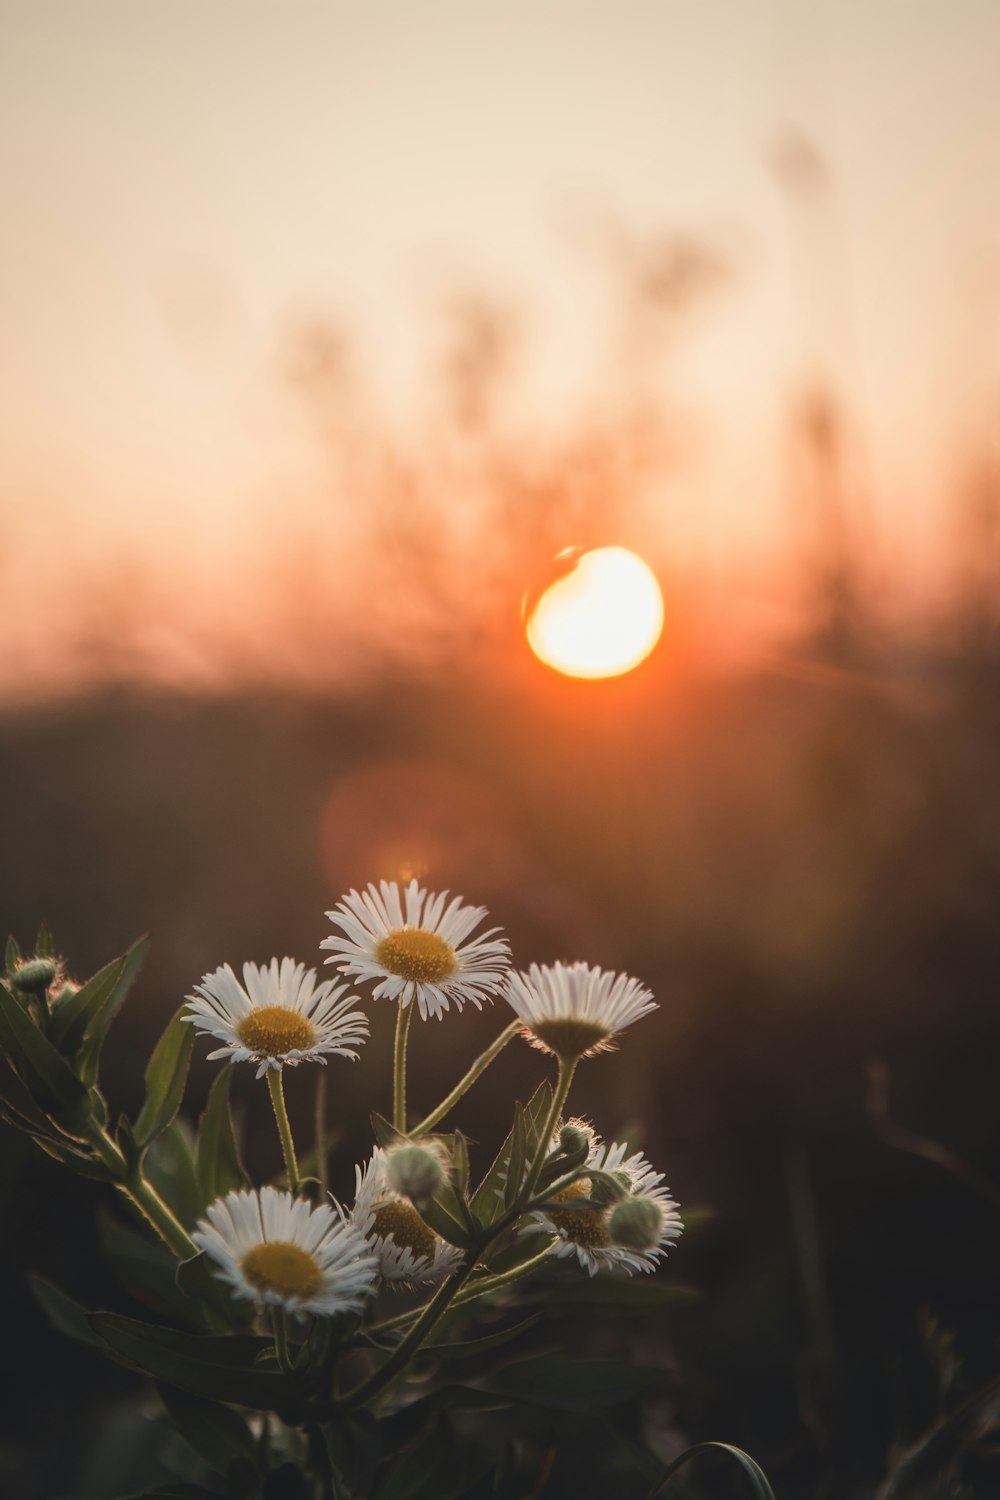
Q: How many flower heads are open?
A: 6